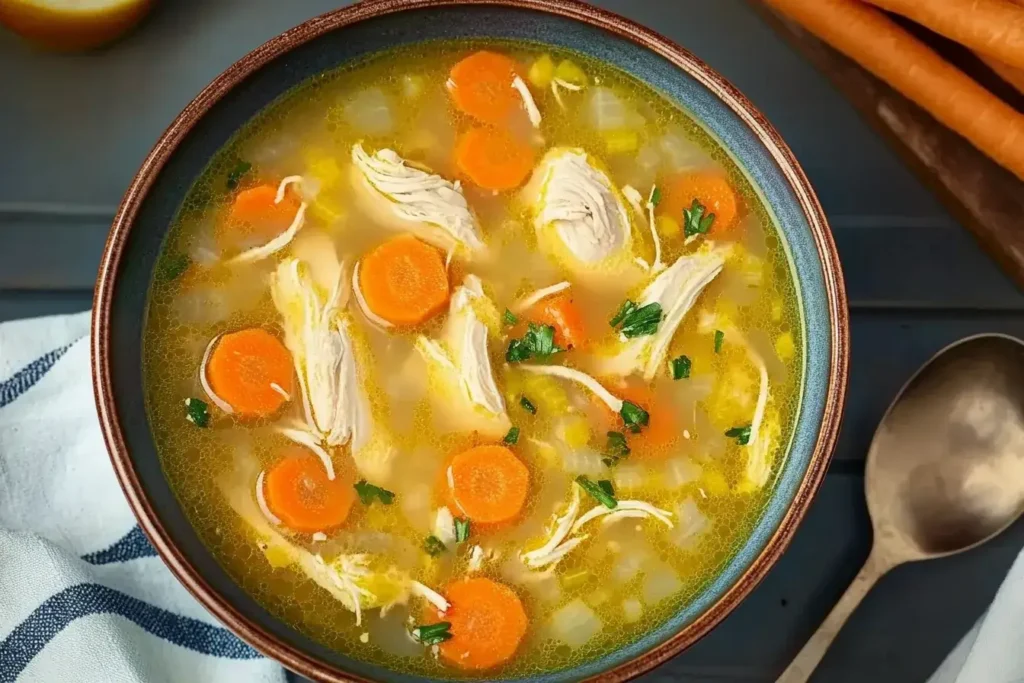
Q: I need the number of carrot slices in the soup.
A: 11